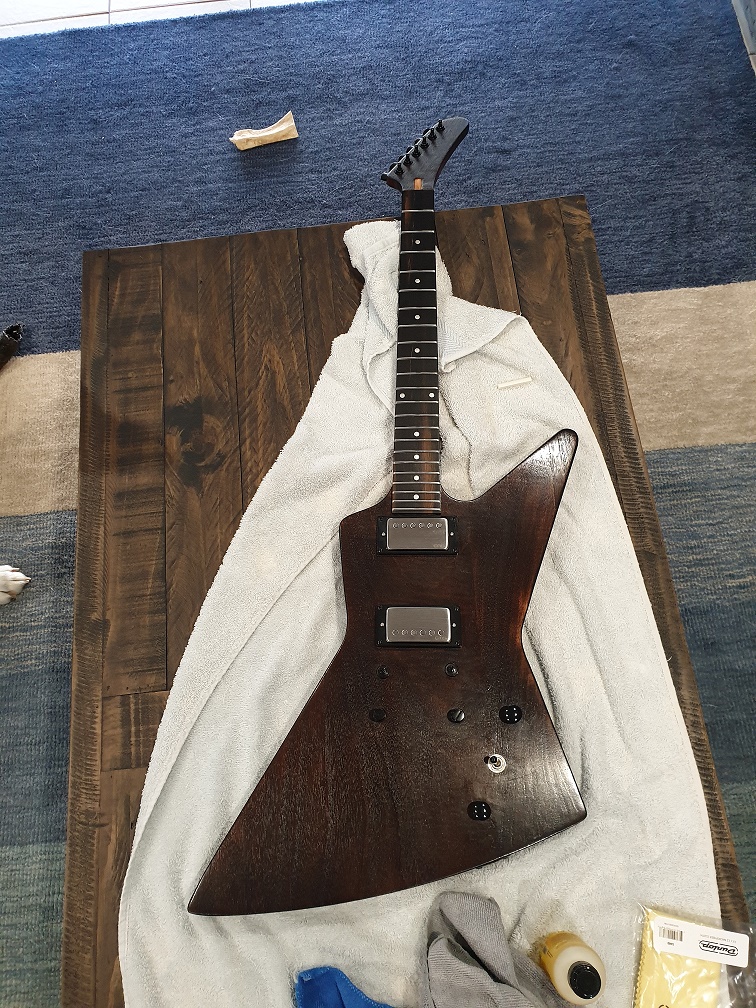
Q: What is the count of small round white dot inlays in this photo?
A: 10